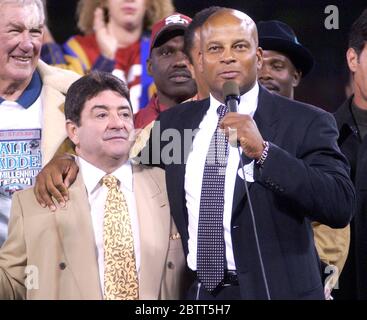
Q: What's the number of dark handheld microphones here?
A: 1